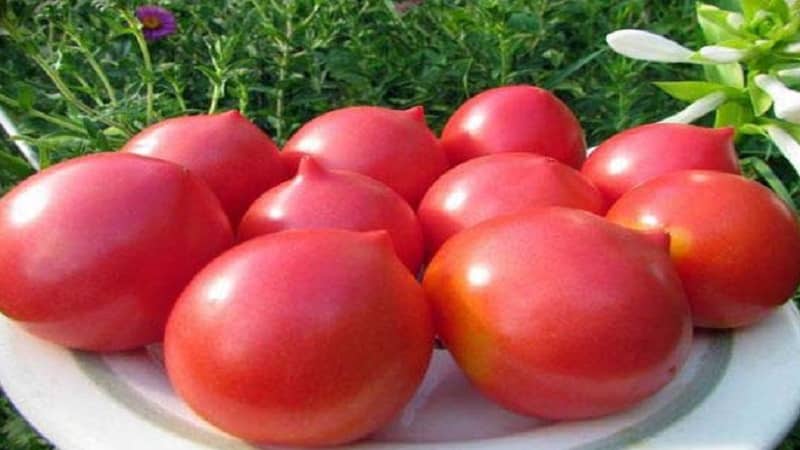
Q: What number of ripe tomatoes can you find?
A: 10